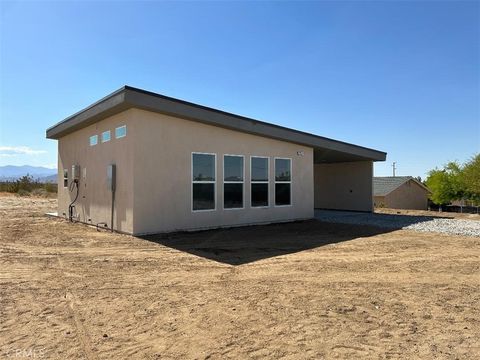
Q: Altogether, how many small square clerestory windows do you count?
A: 3